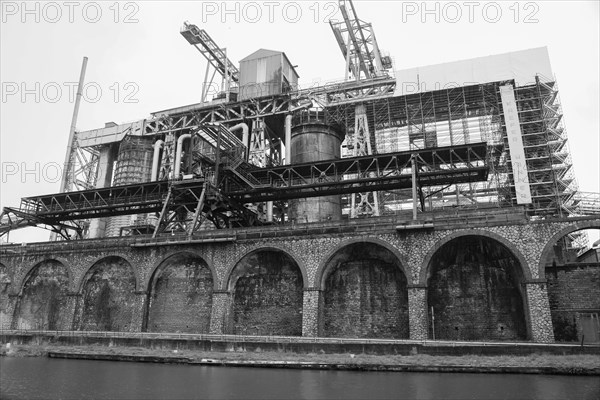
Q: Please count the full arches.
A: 6